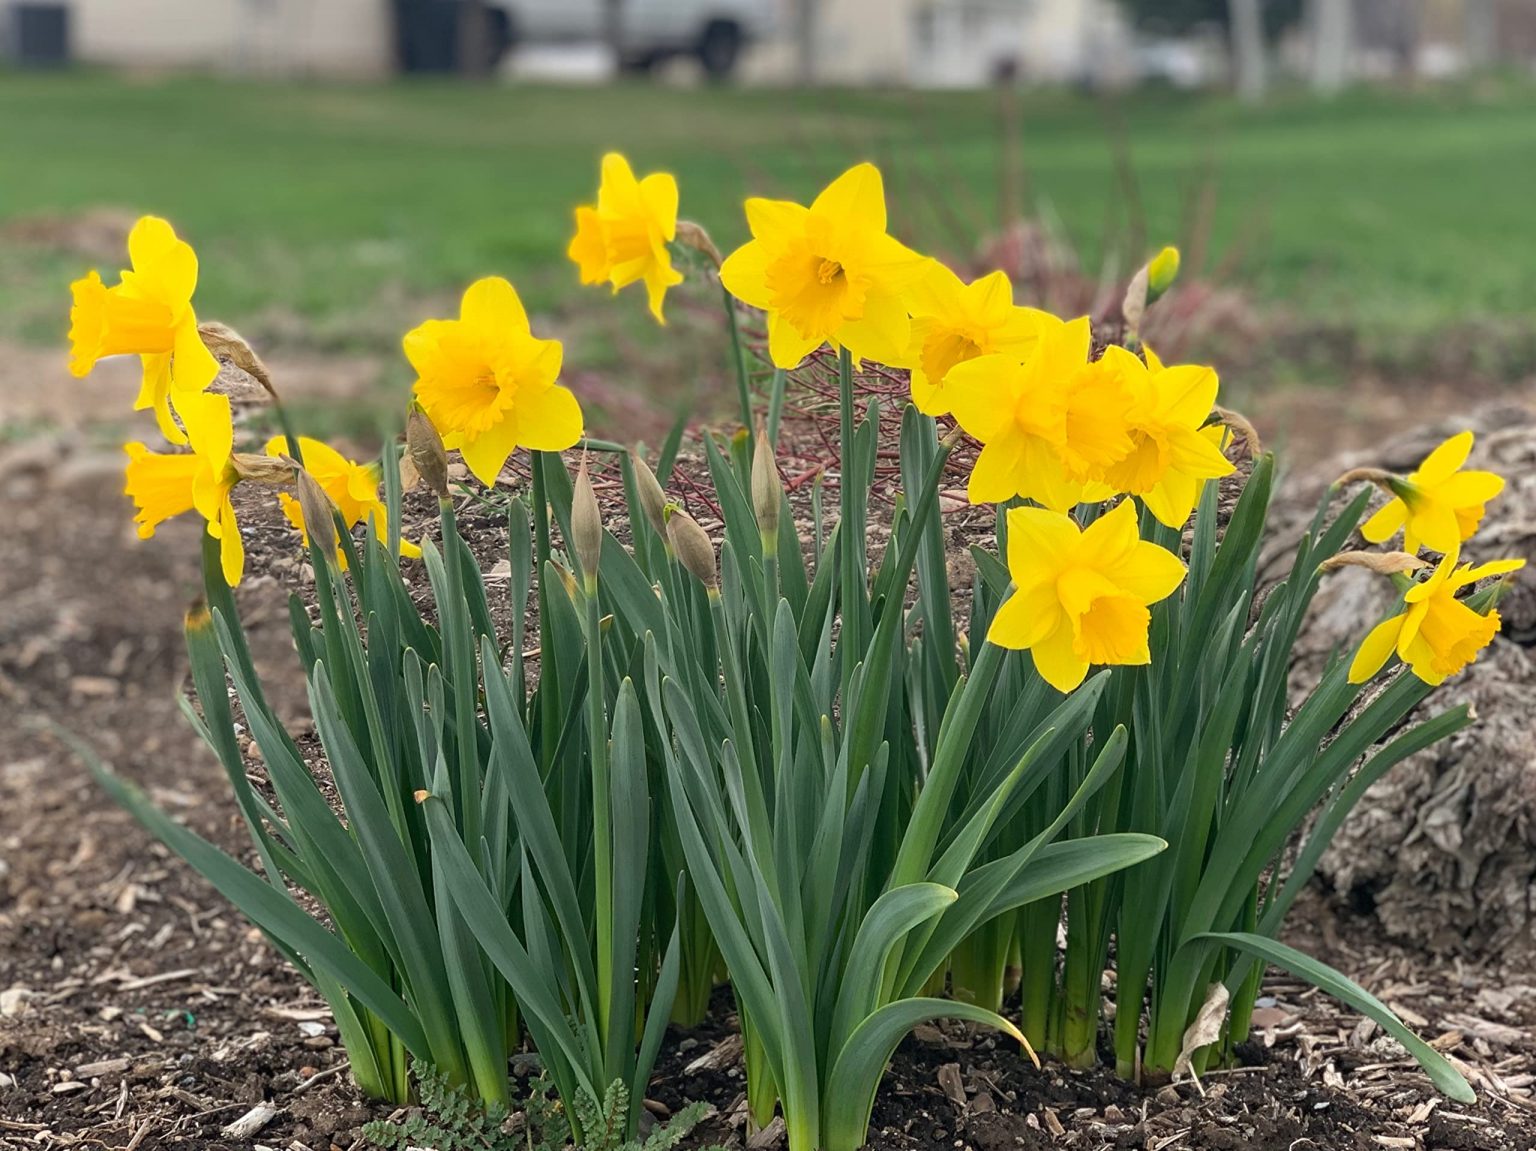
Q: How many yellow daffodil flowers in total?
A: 12